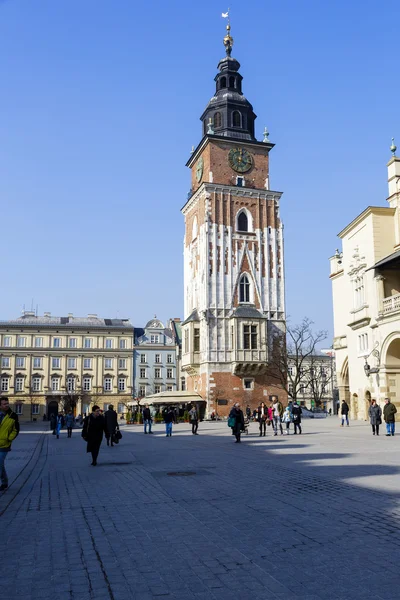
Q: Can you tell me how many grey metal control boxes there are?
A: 0